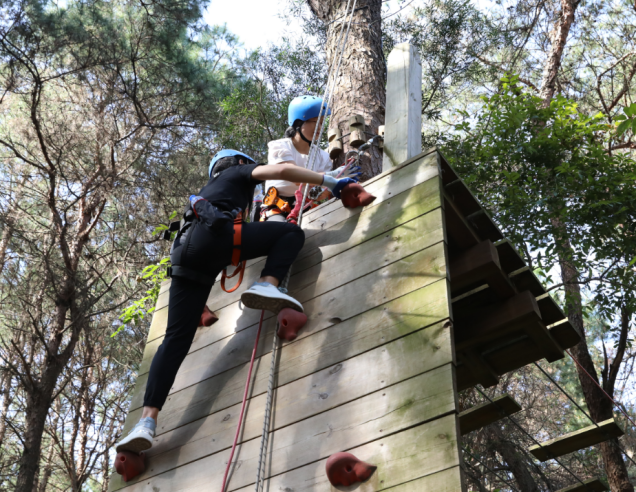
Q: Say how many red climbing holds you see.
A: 5